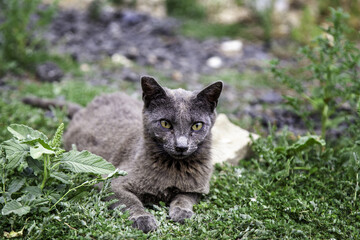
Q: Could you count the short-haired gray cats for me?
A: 1